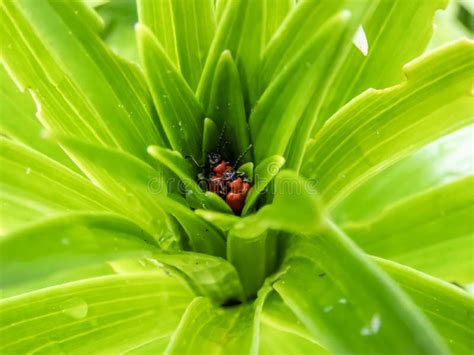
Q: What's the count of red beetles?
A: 2